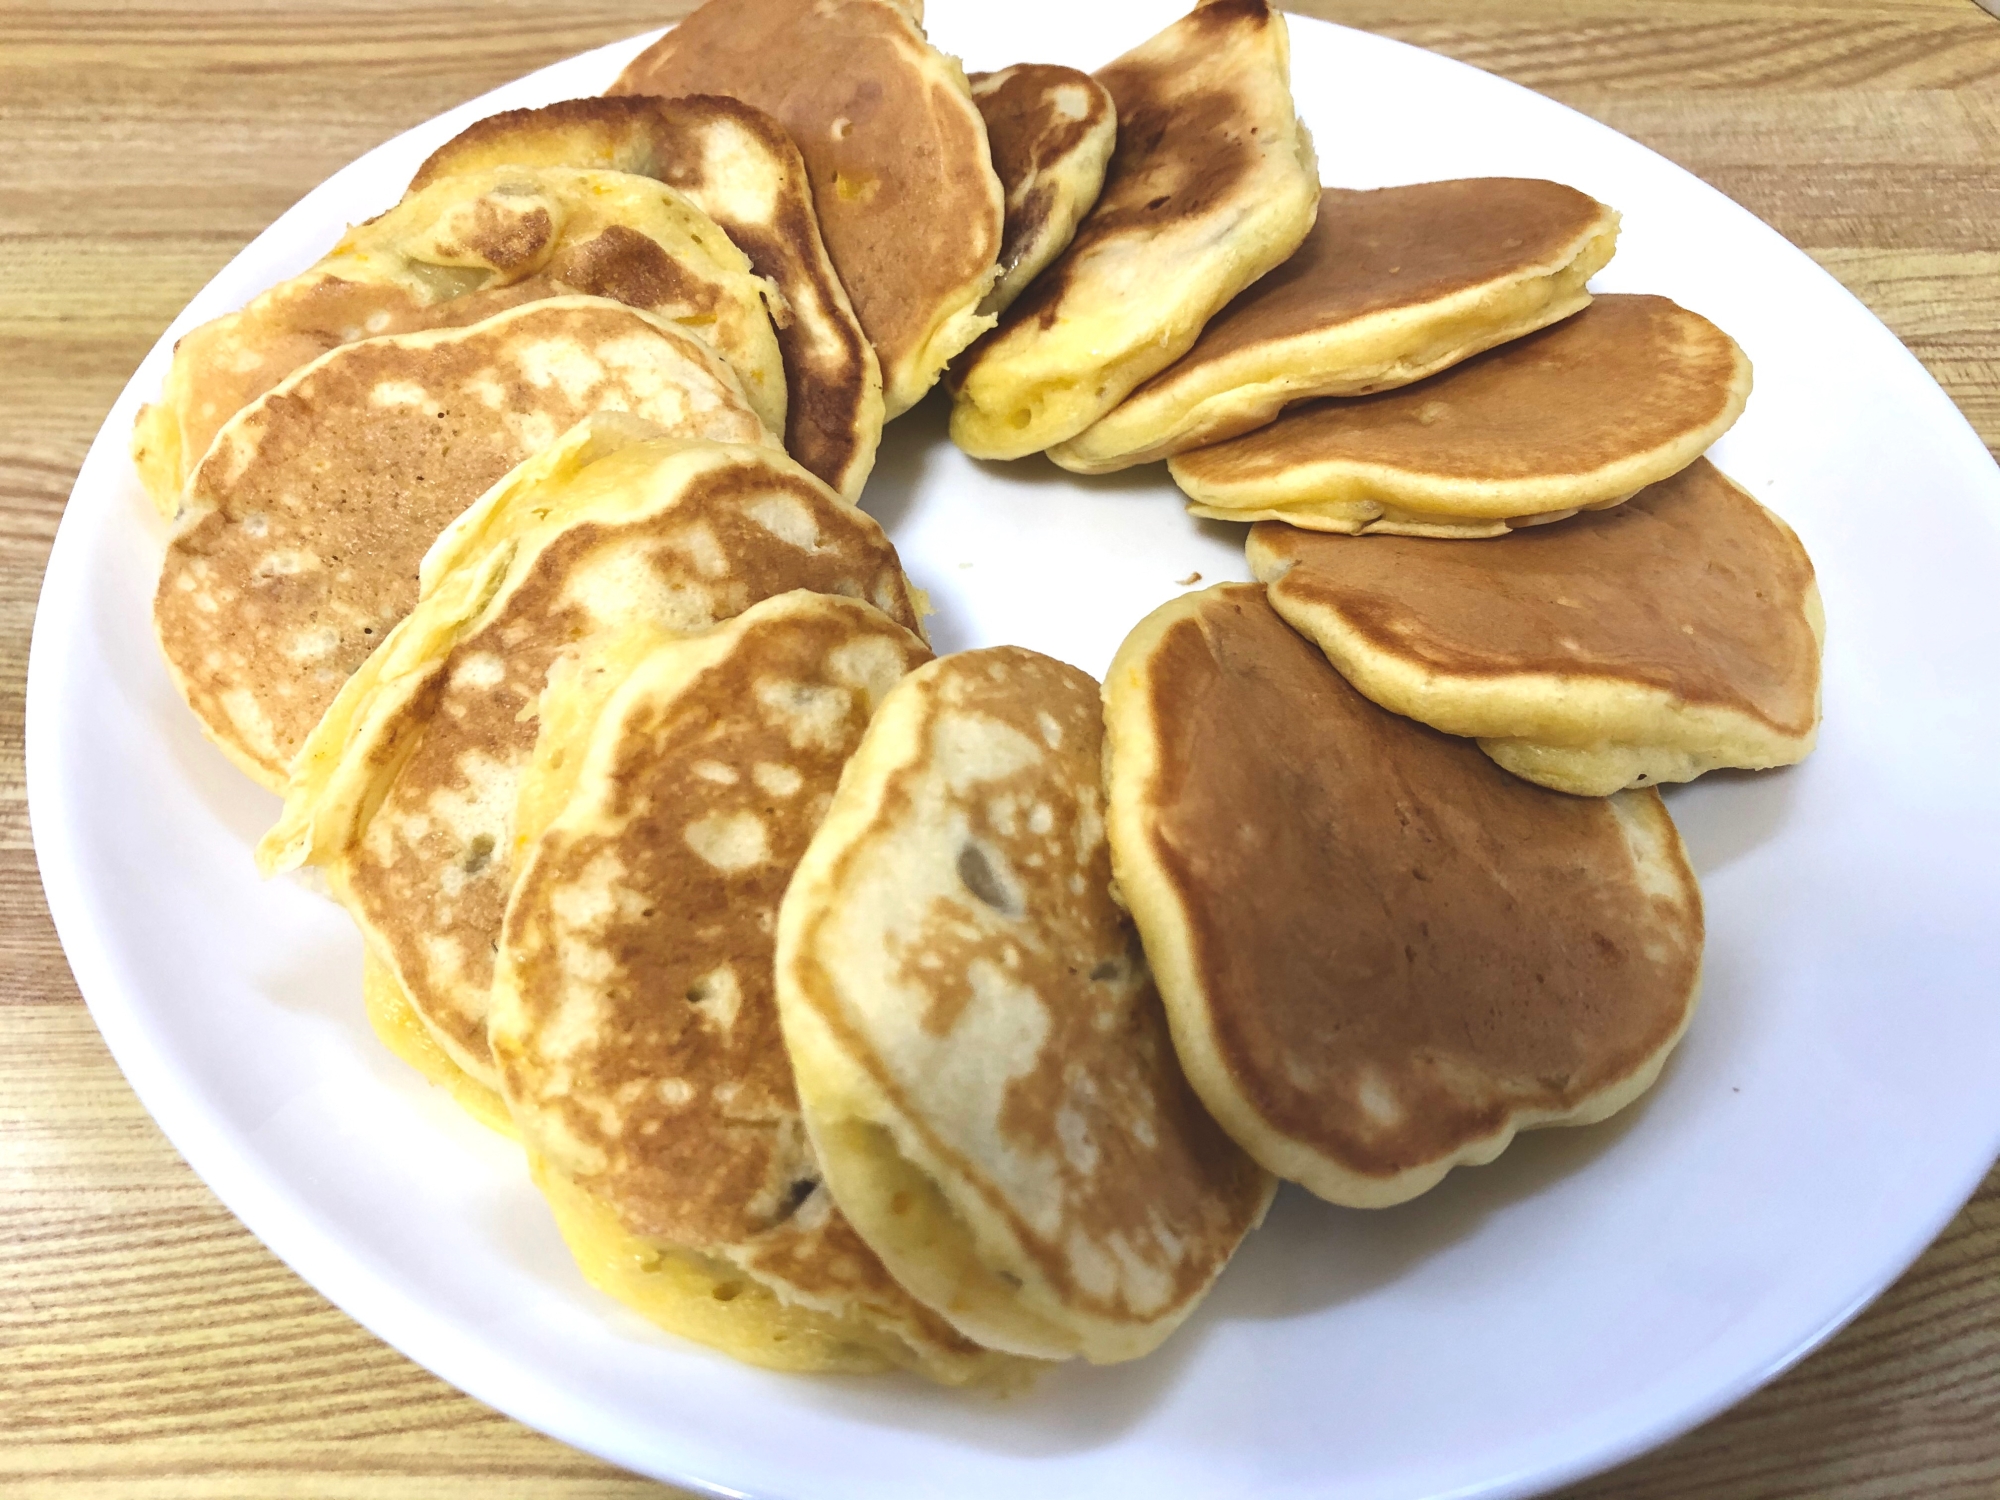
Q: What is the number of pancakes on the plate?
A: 13